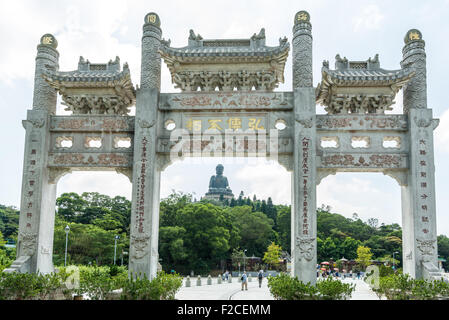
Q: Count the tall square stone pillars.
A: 4